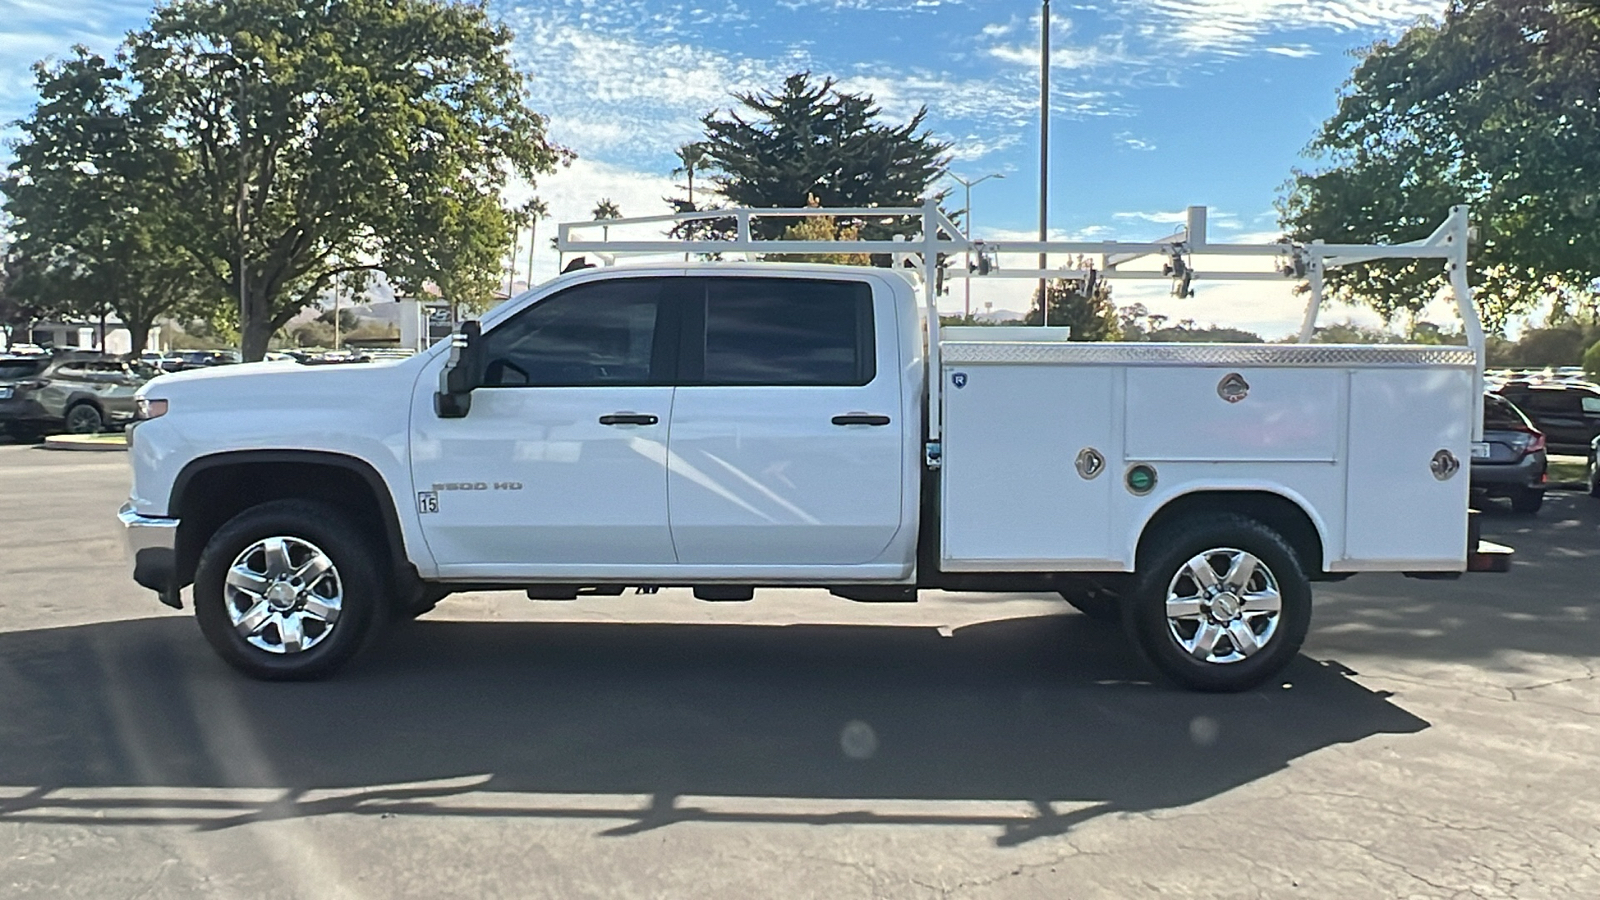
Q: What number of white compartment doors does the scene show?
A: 3